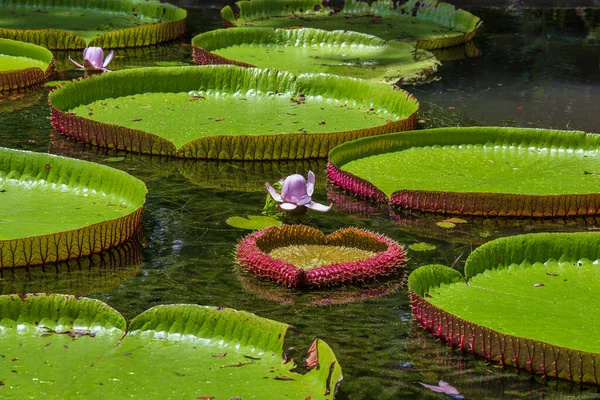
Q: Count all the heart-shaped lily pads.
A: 1